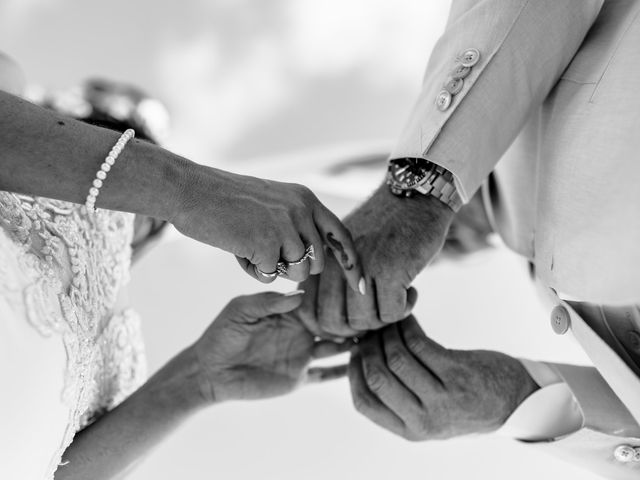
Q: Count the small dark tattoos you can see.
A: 1